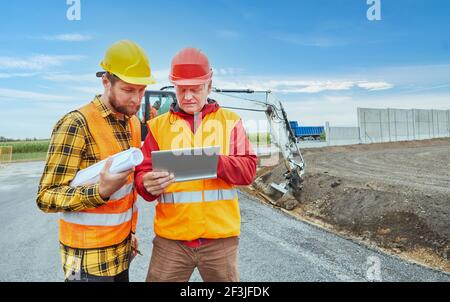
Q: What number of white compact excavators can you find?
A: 1